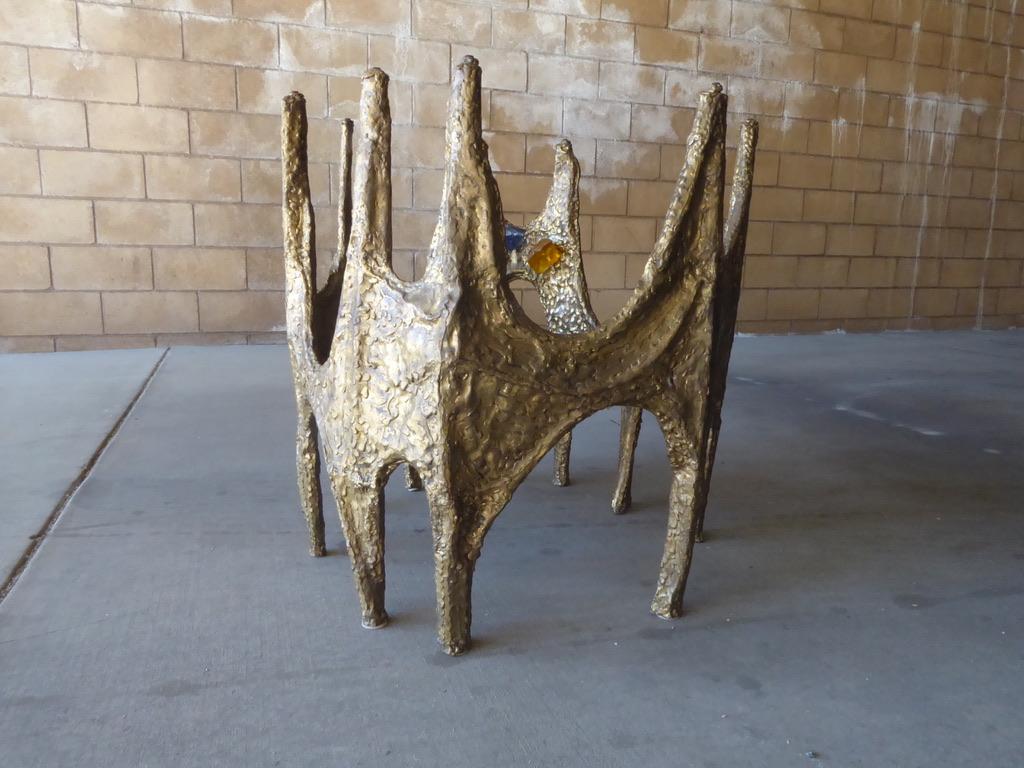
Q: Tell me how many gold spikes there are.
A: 7